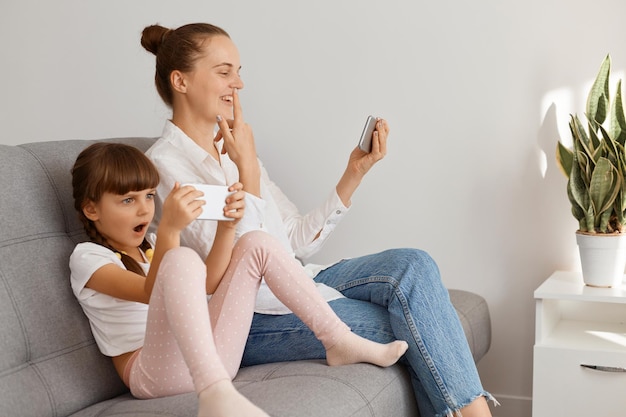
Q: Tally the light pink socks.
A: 2